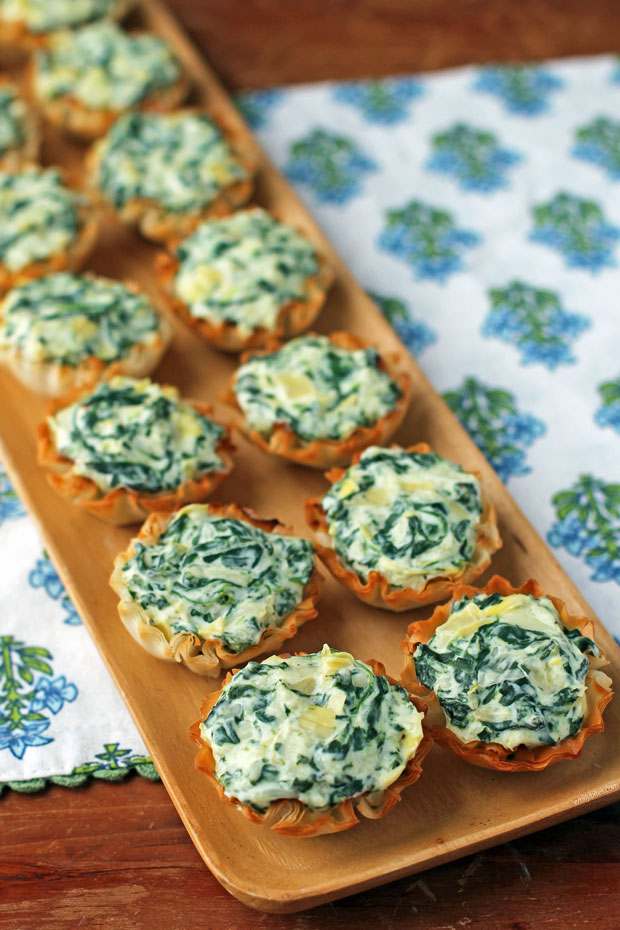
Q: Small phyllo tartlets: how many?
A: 13